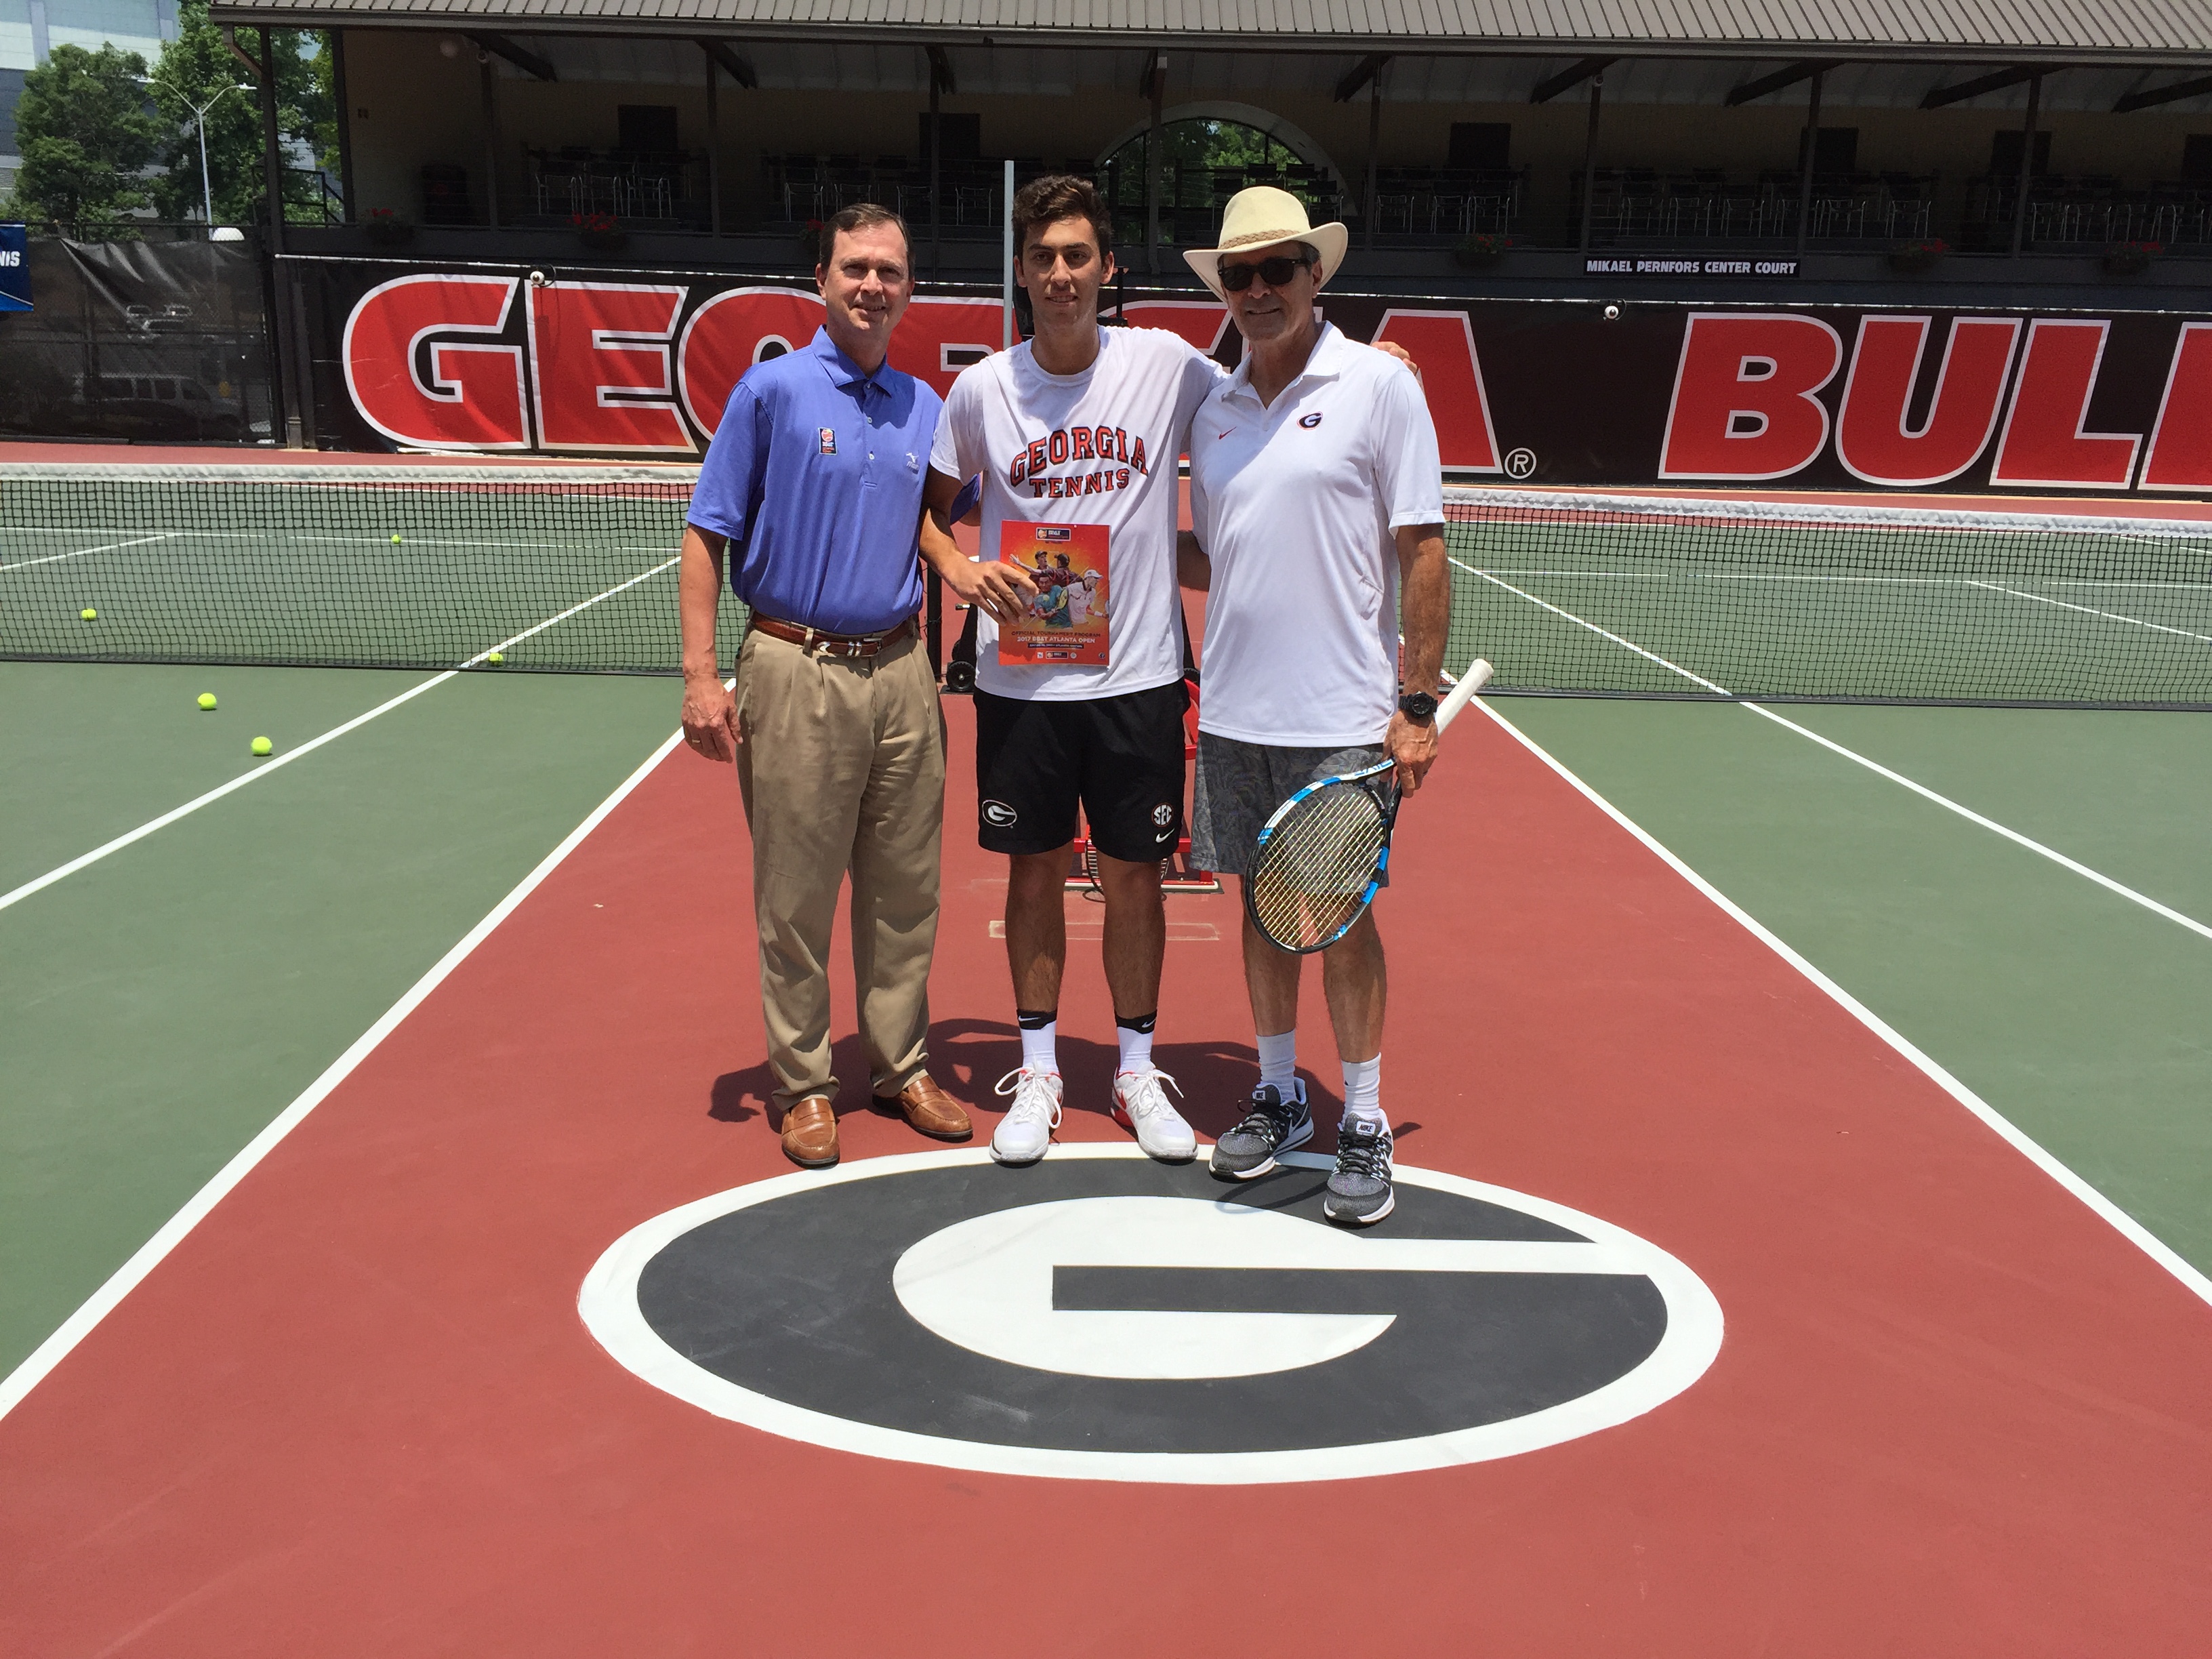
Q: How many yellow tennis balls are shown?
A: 5